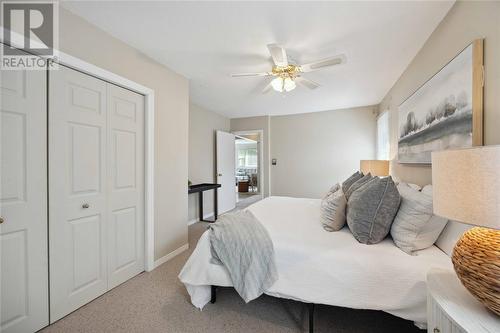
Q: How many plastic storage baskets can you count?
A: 0